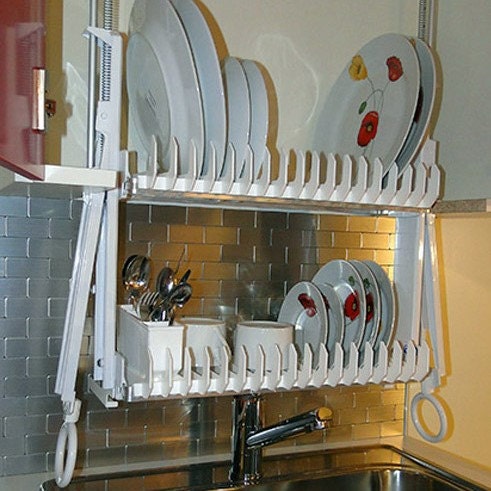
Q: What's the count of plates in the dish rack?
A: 11